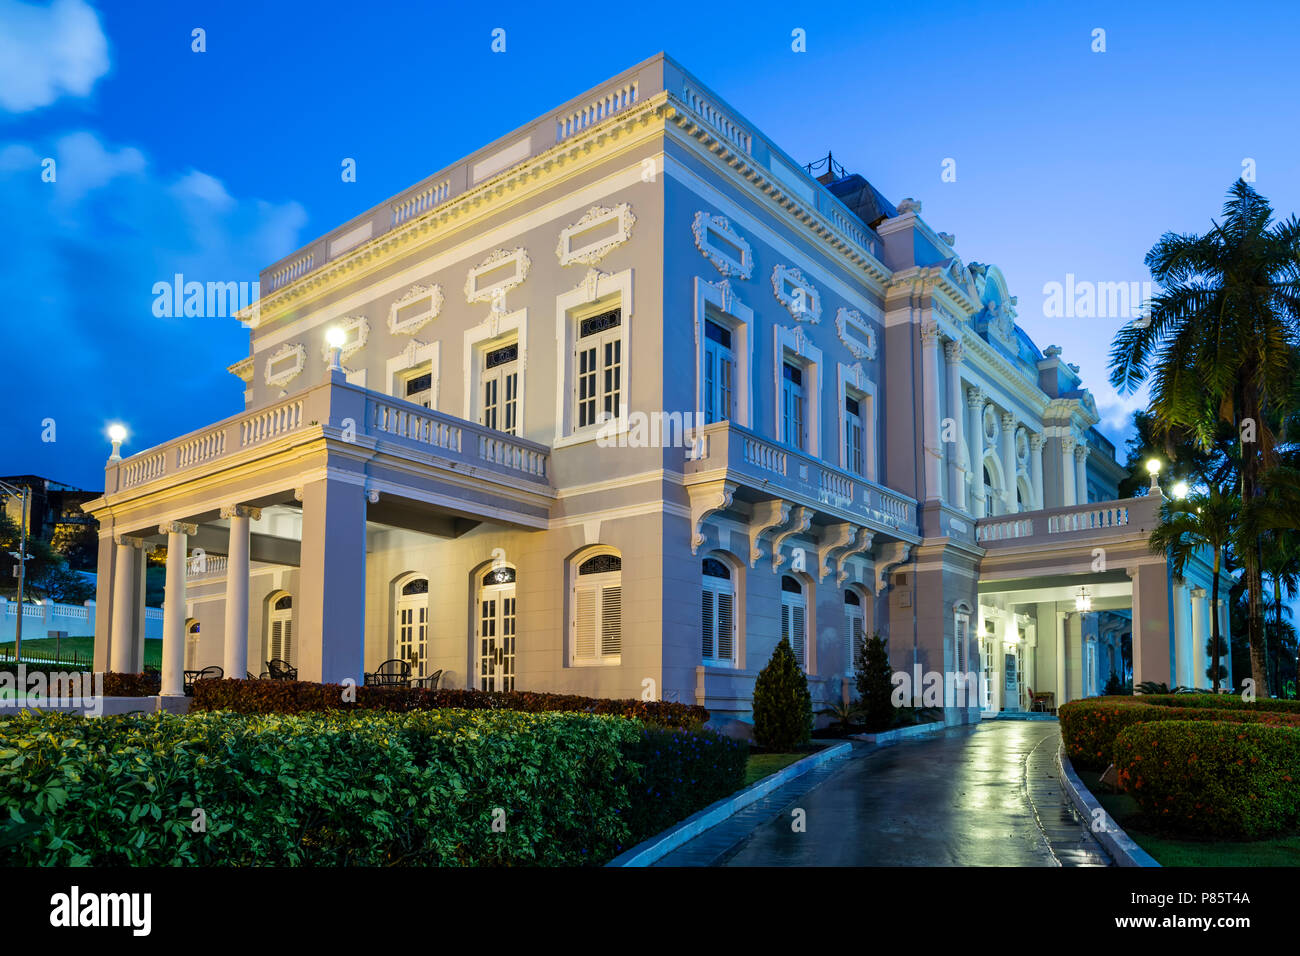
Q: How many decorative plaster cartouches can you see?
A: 8